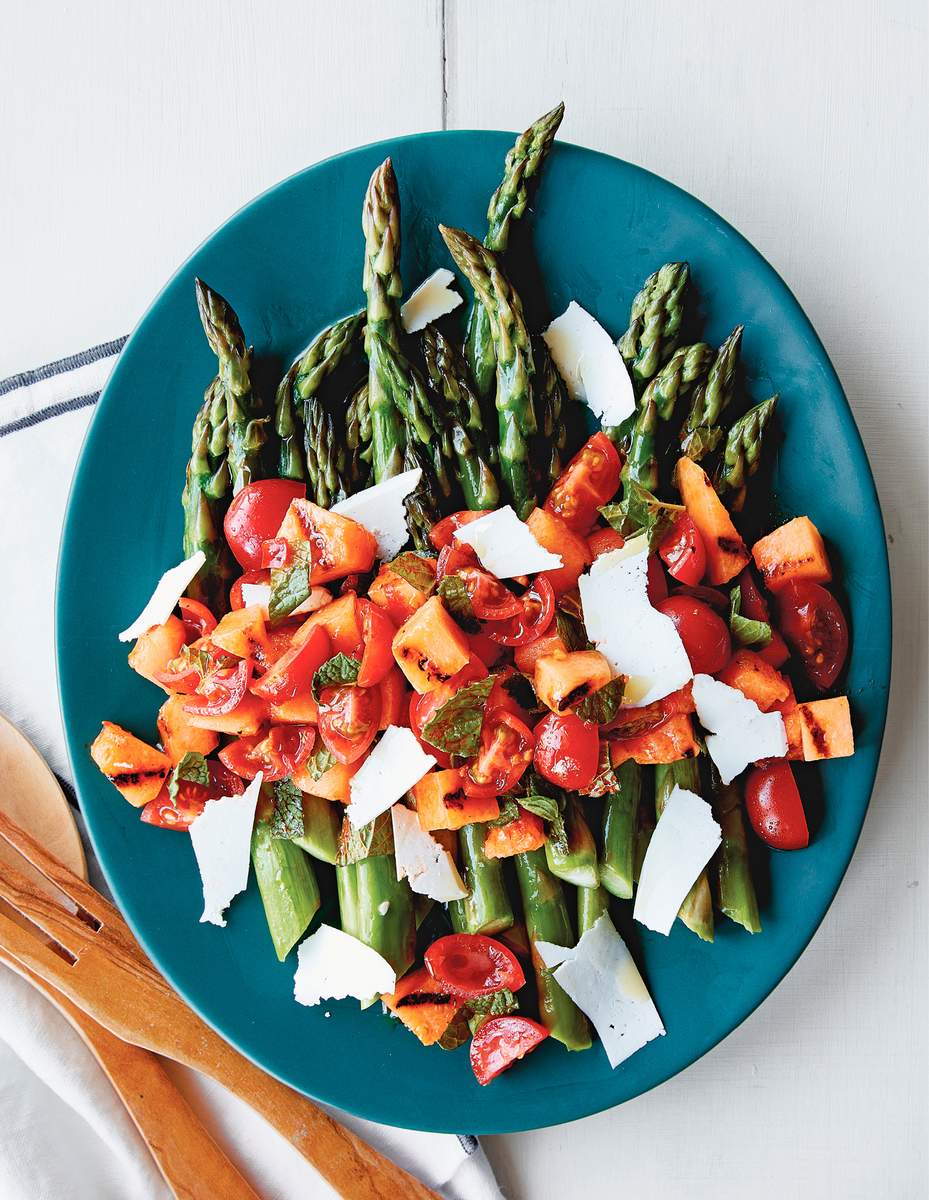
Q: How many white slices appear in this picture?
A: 14